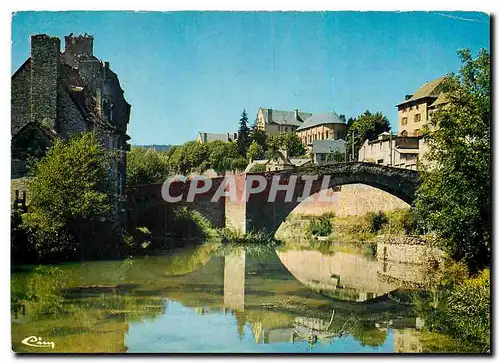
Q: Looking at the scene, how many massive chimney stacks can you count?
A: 2